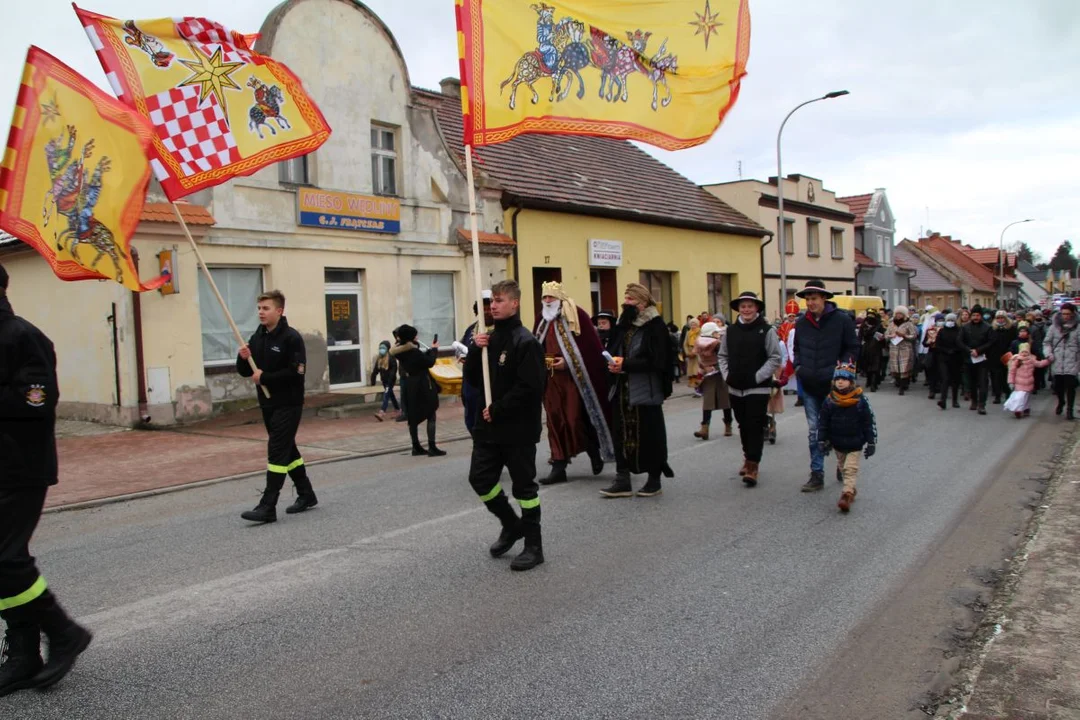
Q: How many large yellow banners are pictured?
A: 3